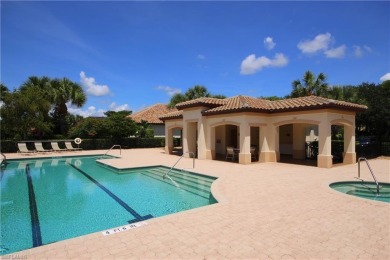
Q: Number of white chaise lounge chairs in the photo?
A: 4